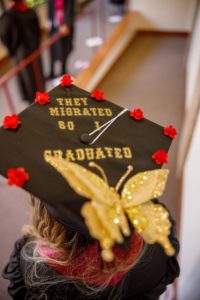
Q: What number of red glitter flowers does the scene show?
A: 8